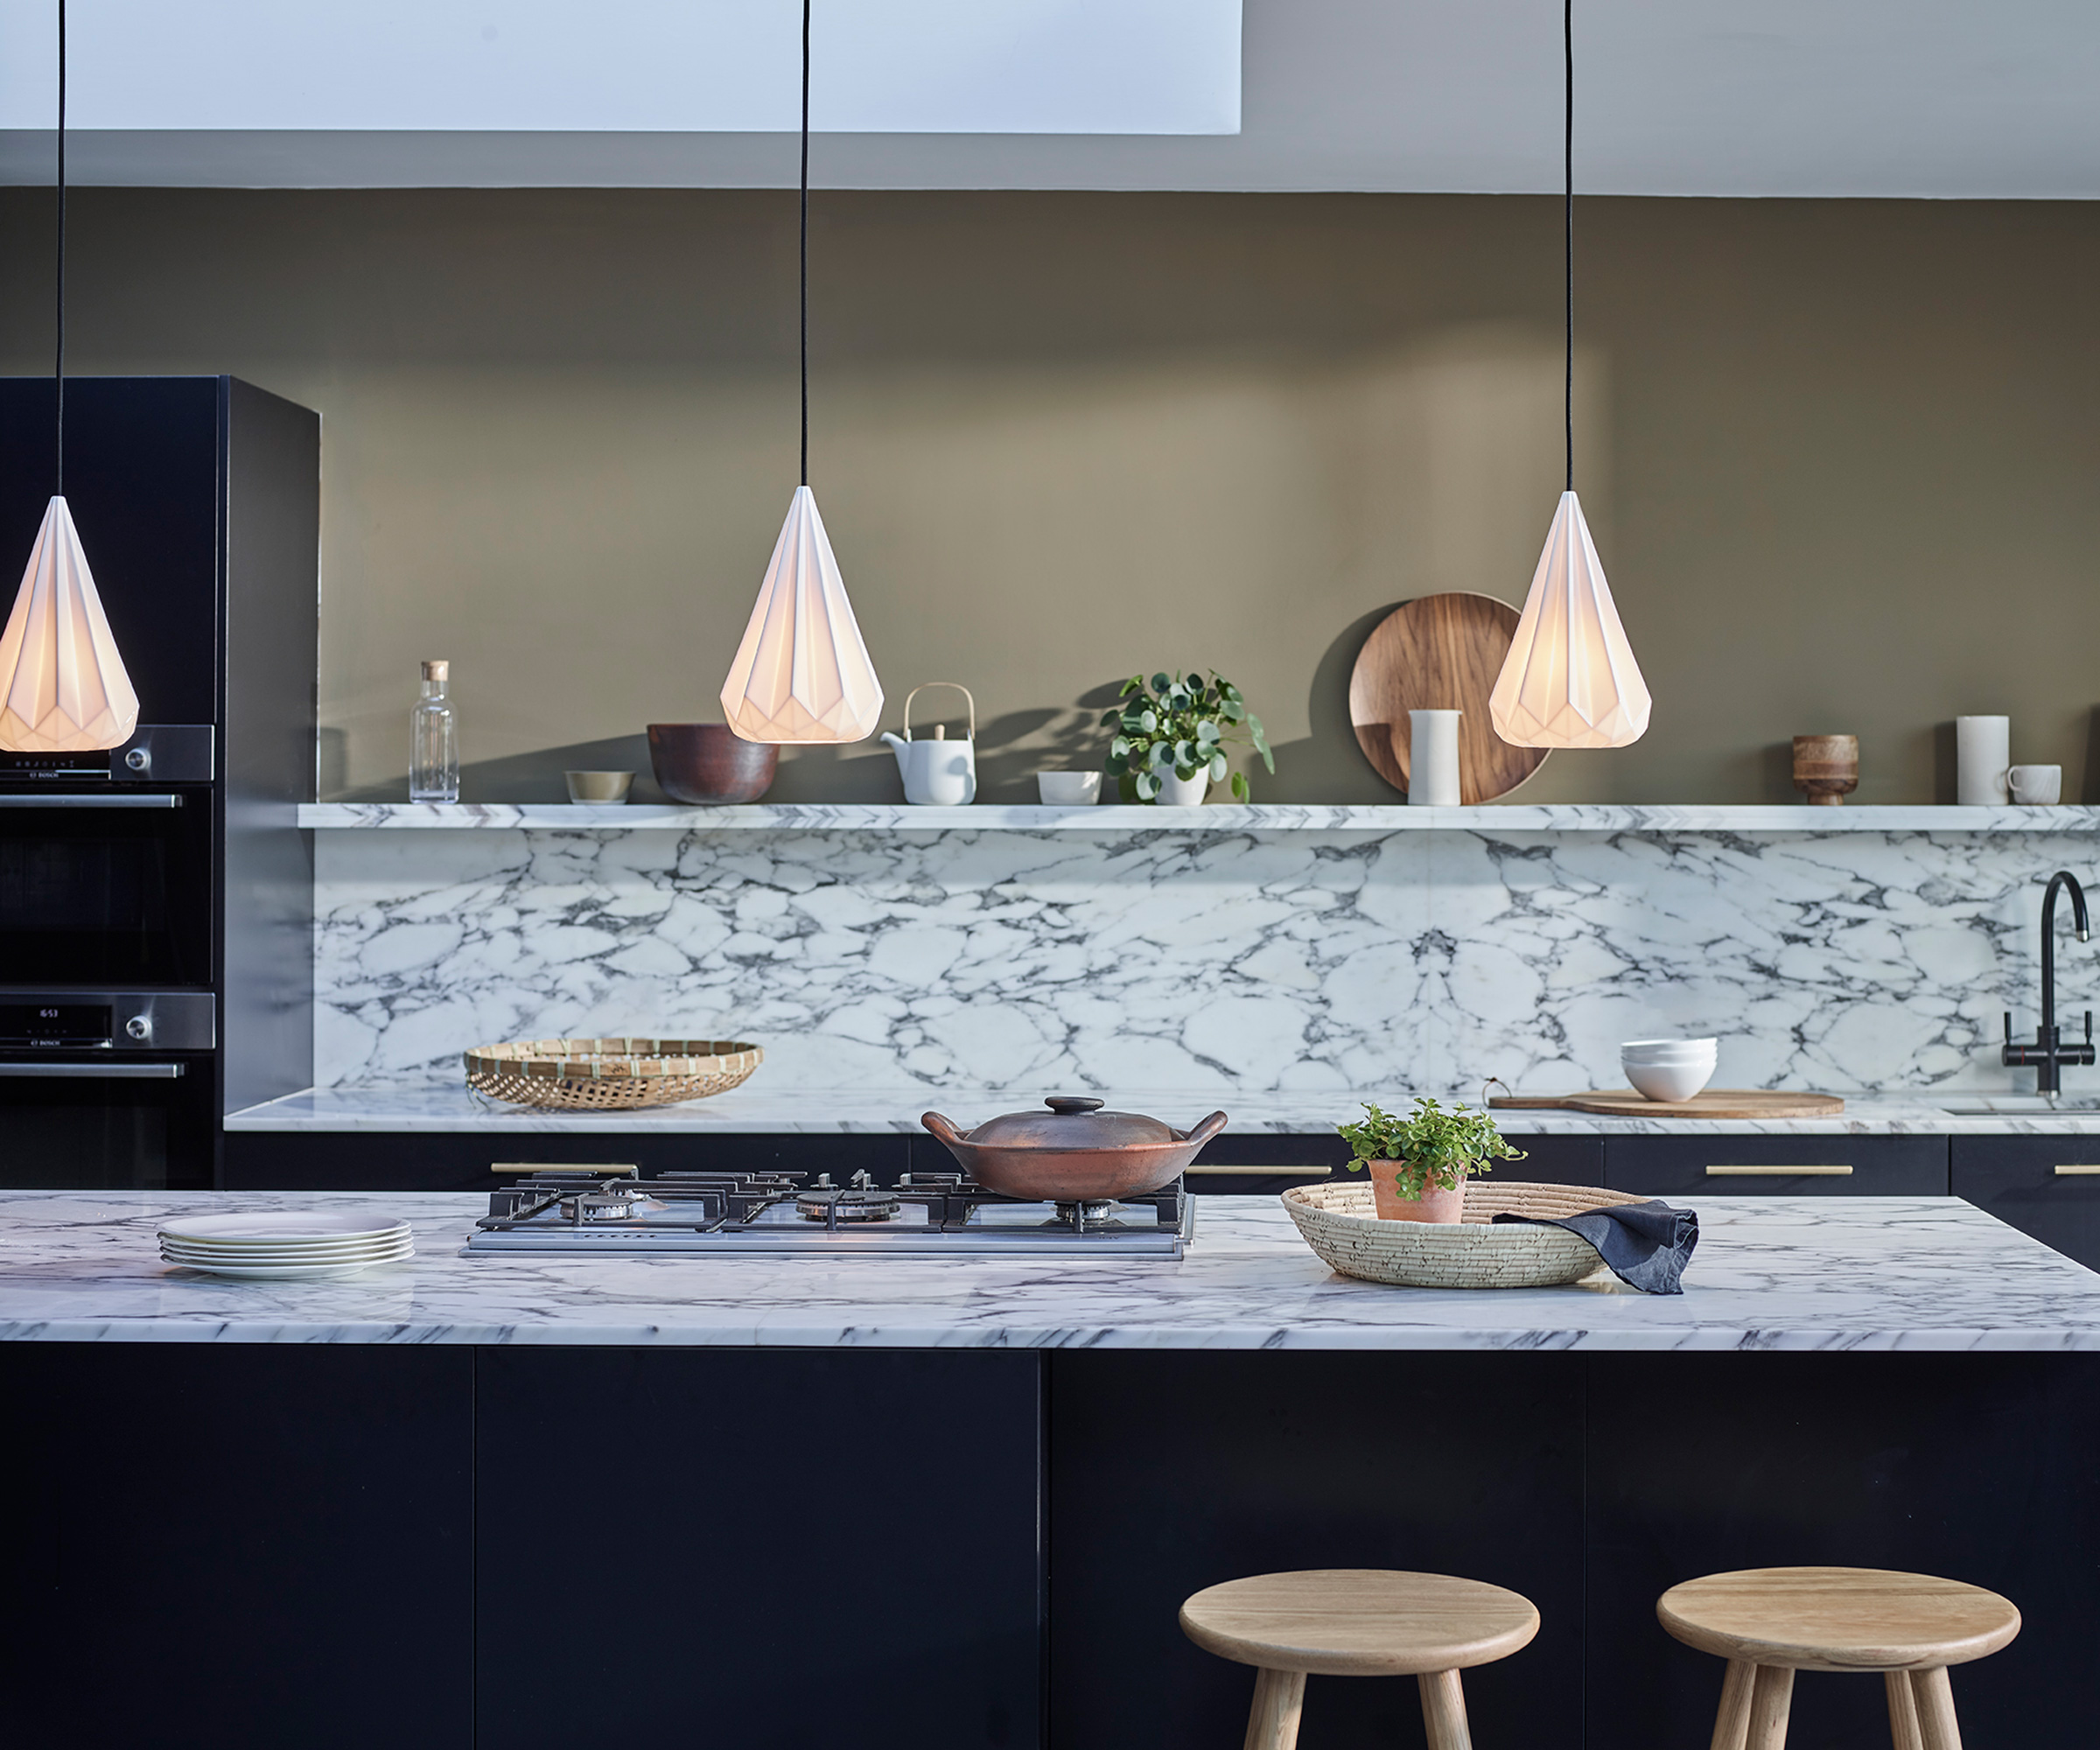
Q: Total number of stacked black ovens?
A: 2